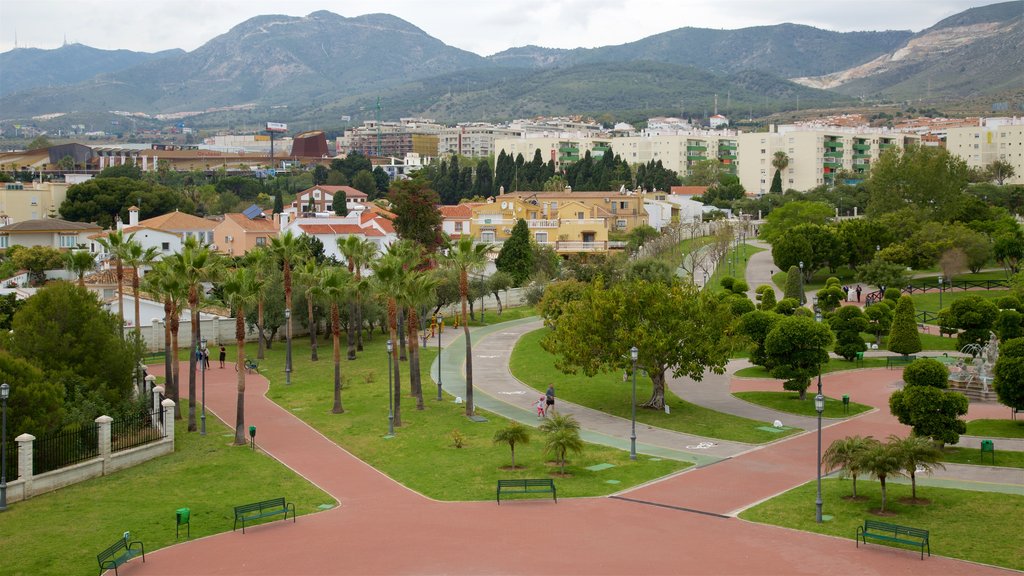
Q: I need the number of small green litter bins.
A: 5